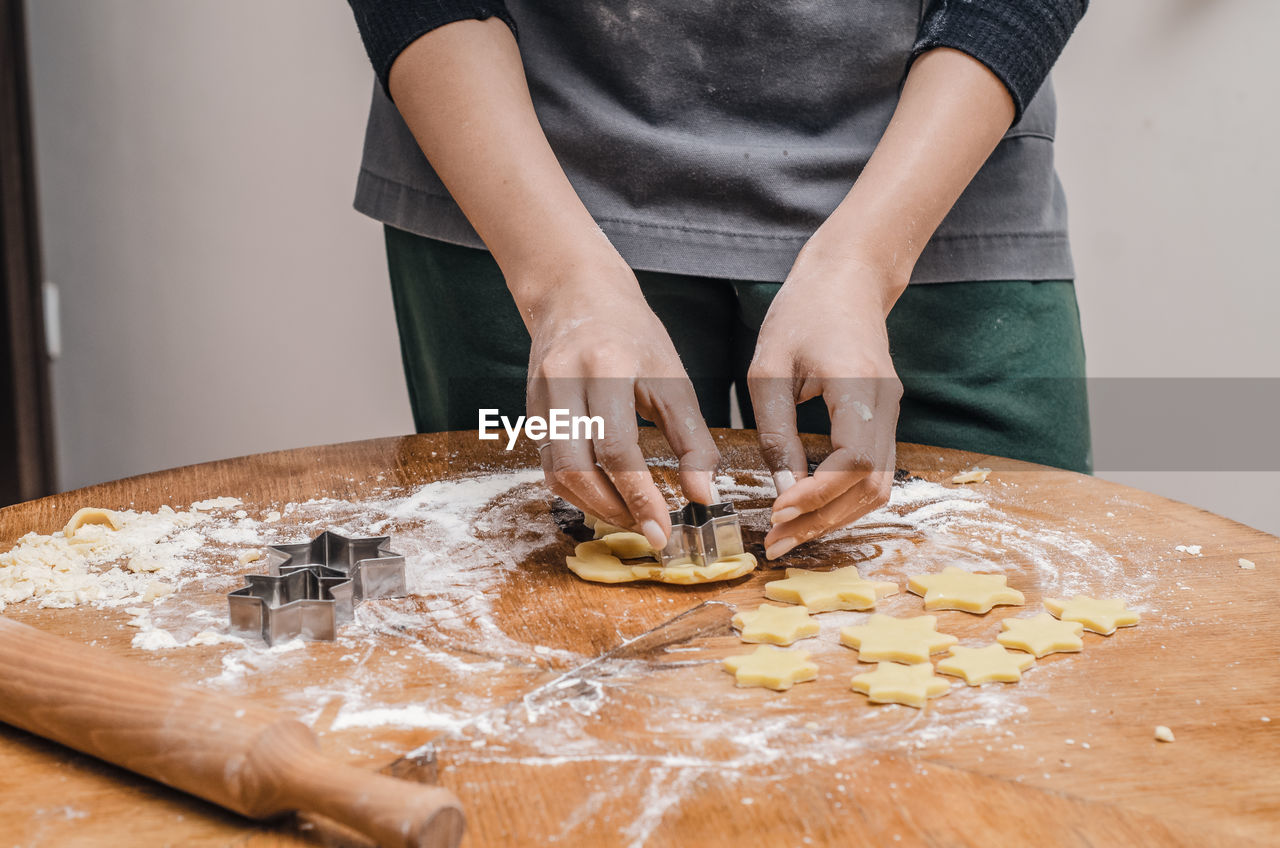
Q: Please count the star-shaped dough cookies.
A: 9